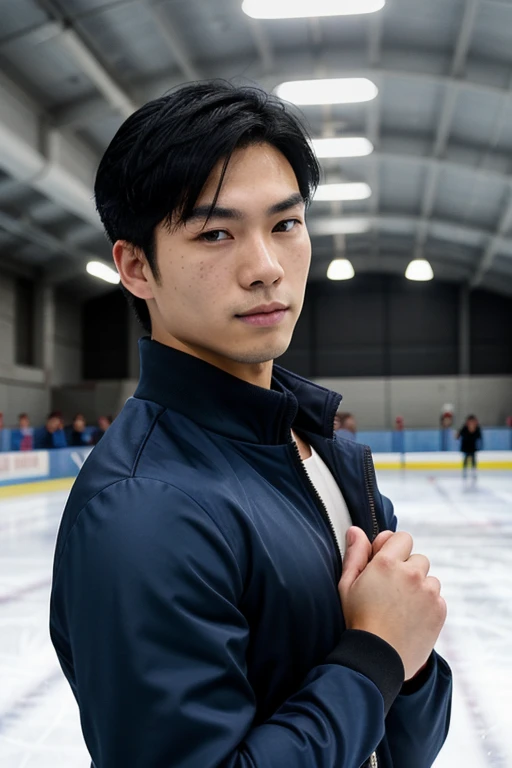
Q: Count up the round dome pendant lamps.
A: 2